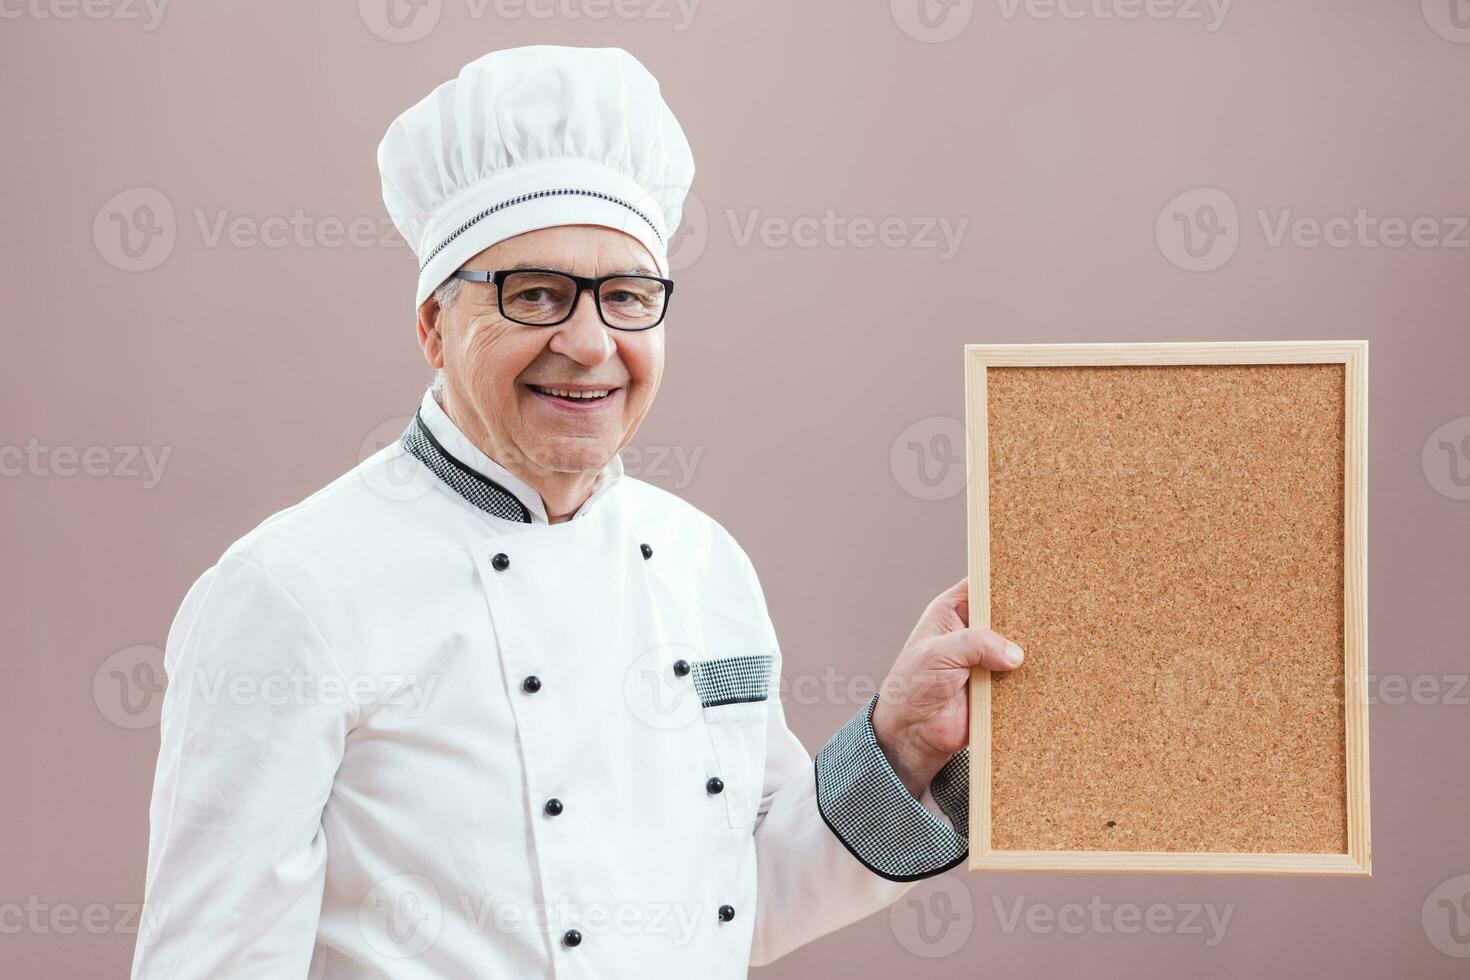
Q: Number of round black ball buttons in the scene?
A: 8